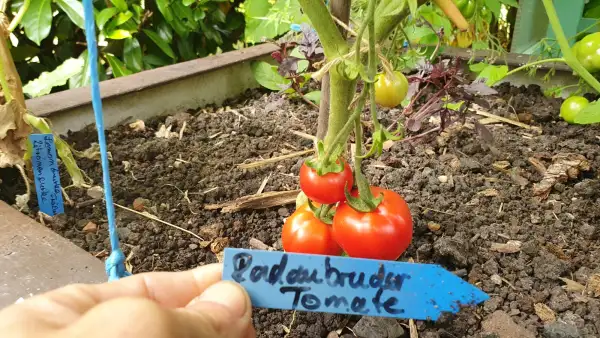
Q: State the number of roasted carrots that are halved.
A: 0